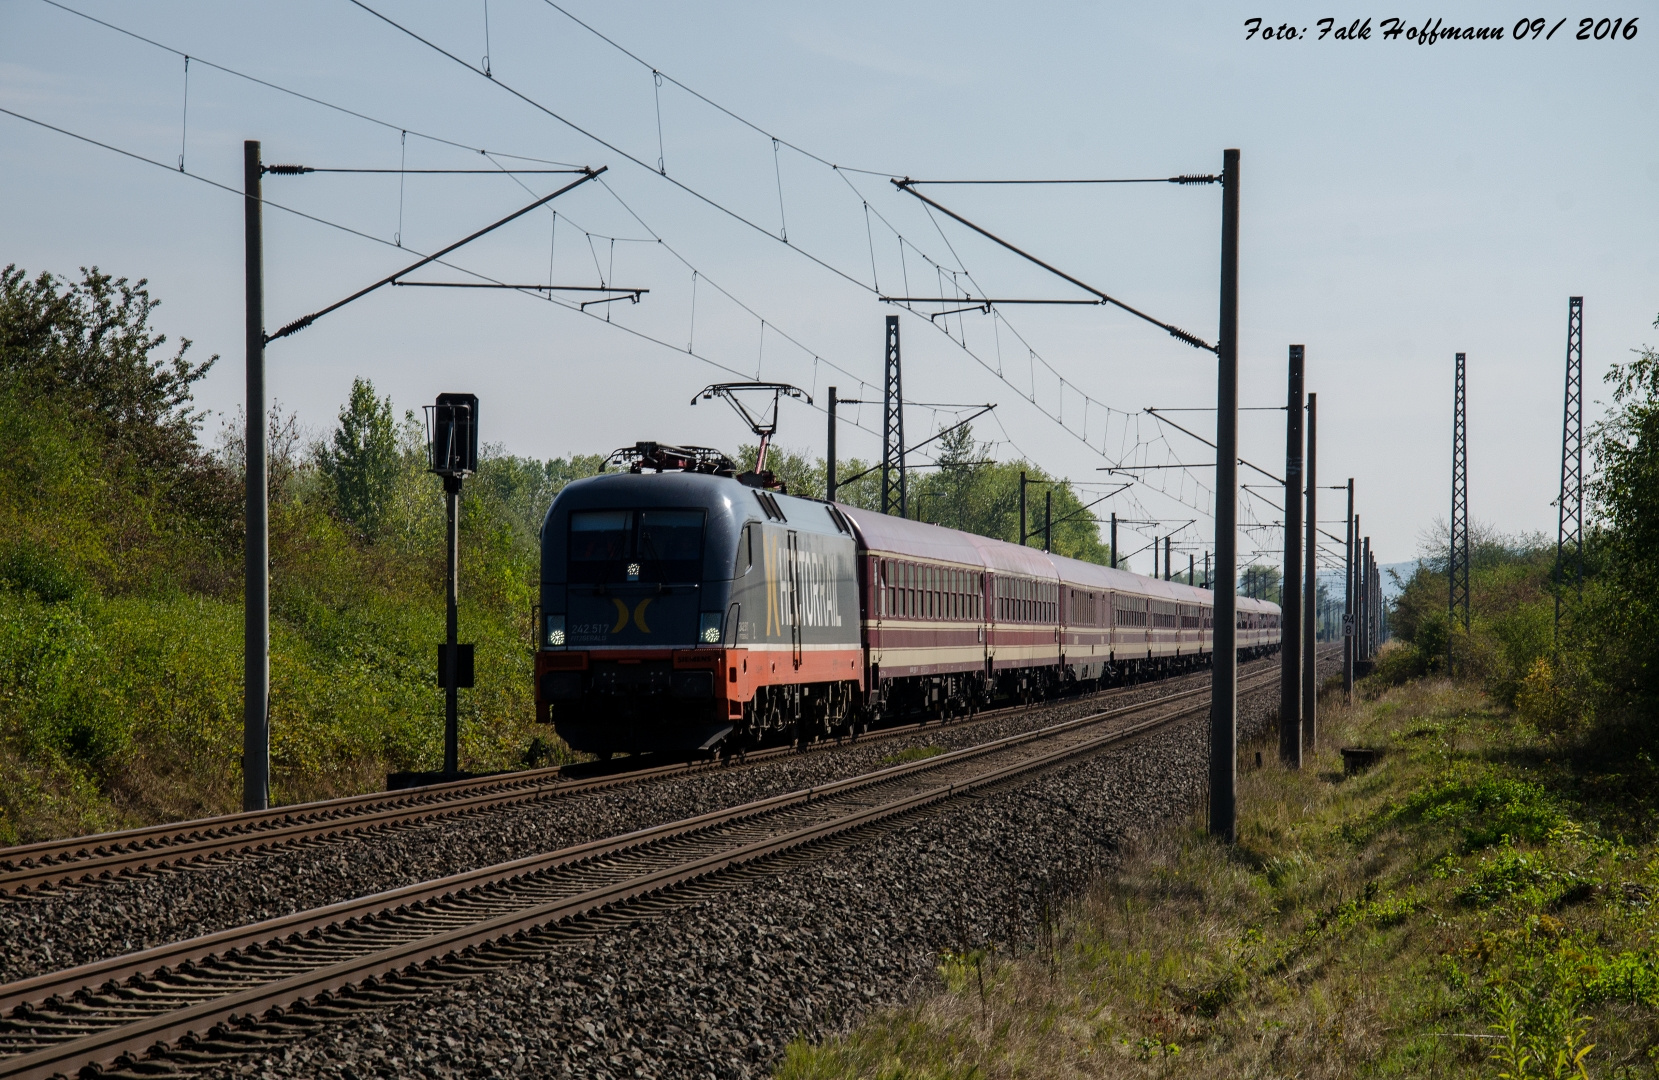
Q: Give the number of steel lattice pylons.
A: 3